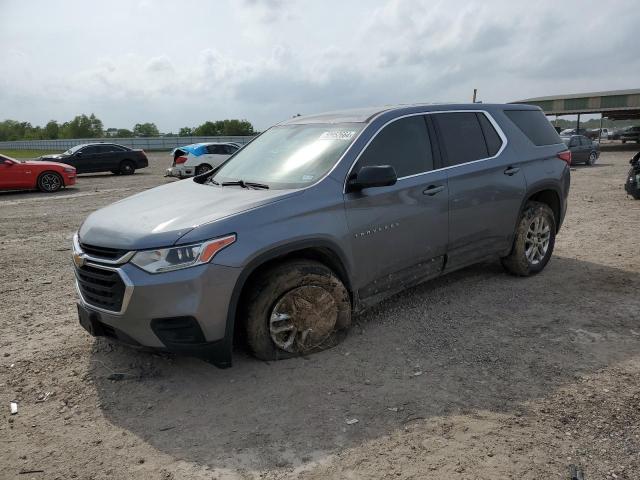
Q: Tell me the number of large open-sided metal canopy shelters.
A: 1